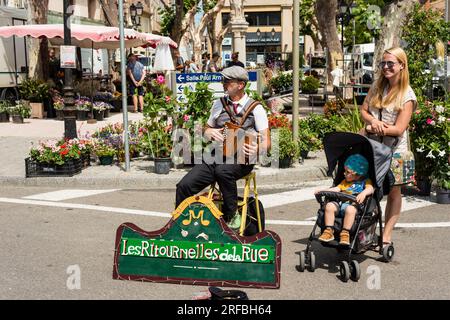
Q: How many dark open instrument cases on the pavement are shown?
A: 1